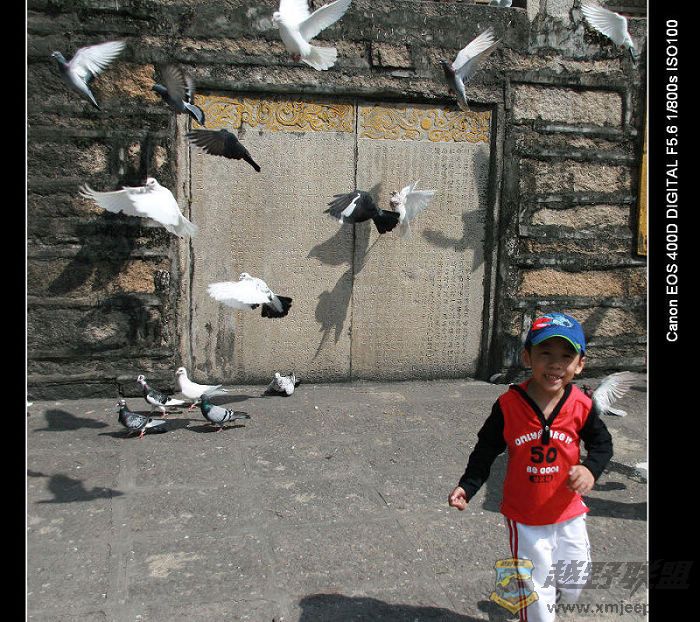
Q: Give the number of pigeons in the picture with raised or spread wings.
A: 11